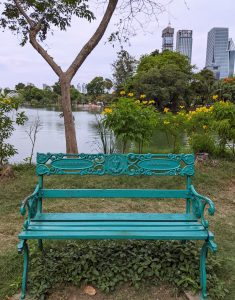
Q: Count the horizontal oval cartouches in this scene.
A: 2